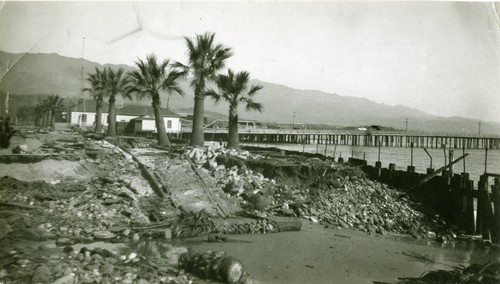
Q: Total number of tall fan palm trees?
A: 5